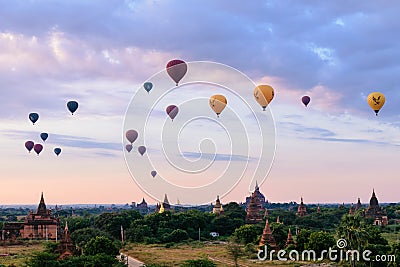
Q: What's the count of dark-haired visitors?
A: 0